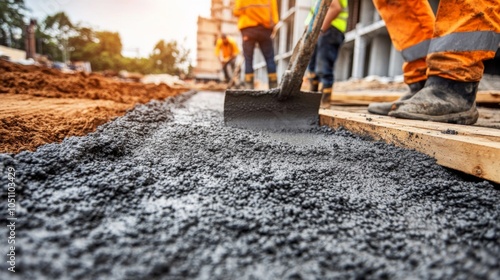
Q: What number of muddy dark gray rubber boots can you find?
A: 2